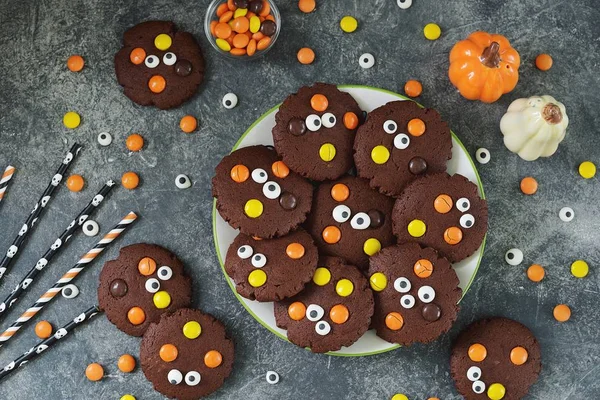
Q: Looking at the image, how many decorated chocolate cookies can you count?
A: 12